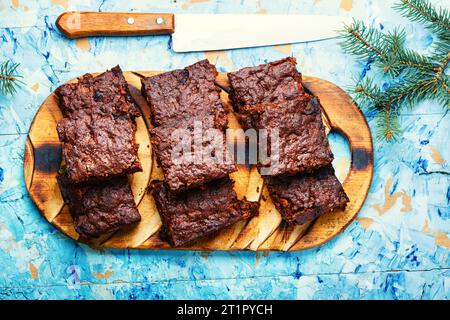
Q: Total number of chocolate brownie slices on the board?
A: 9